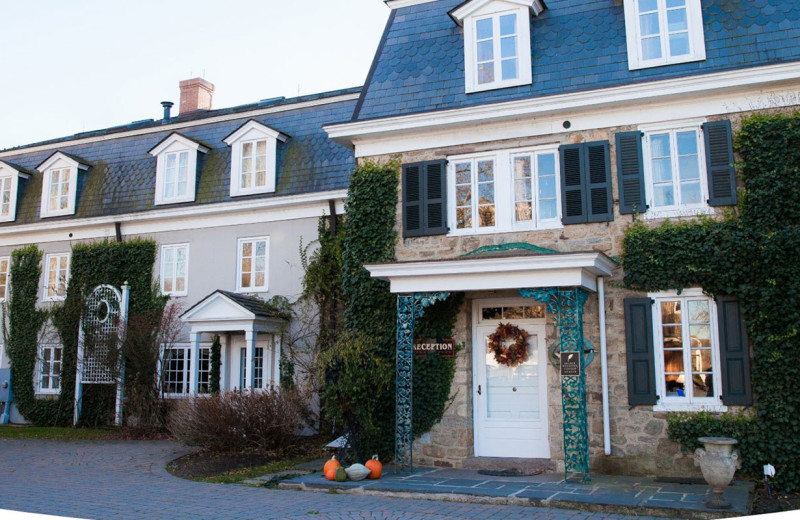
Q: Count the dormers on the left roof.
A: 4